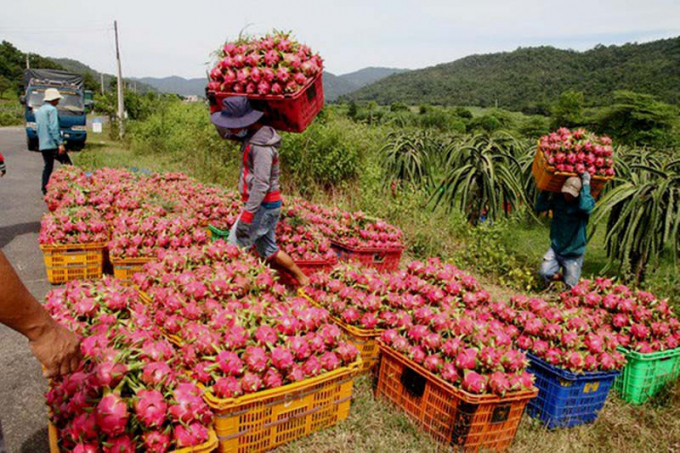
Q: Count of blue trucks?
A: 1